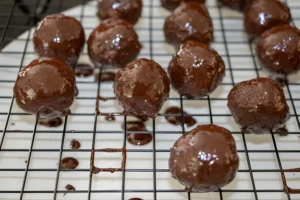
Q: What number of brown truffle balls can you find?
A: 13